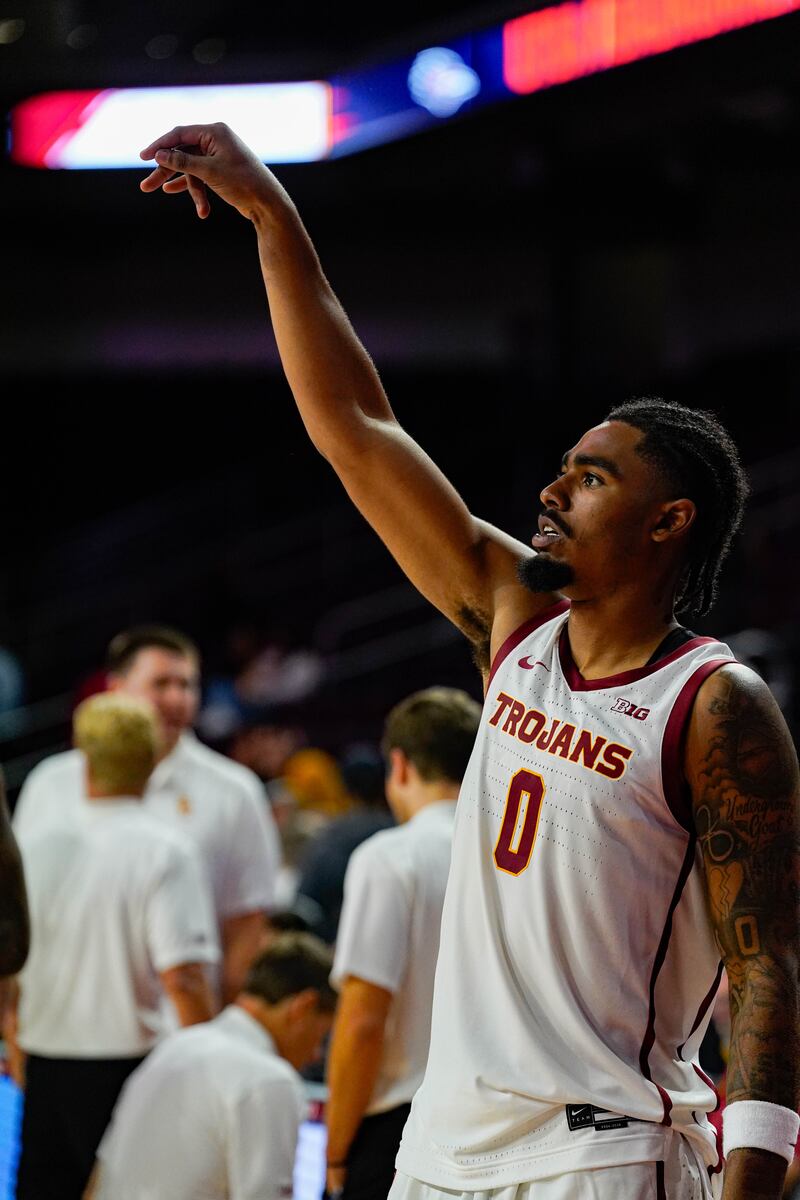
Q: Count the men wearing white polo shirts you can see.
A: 4